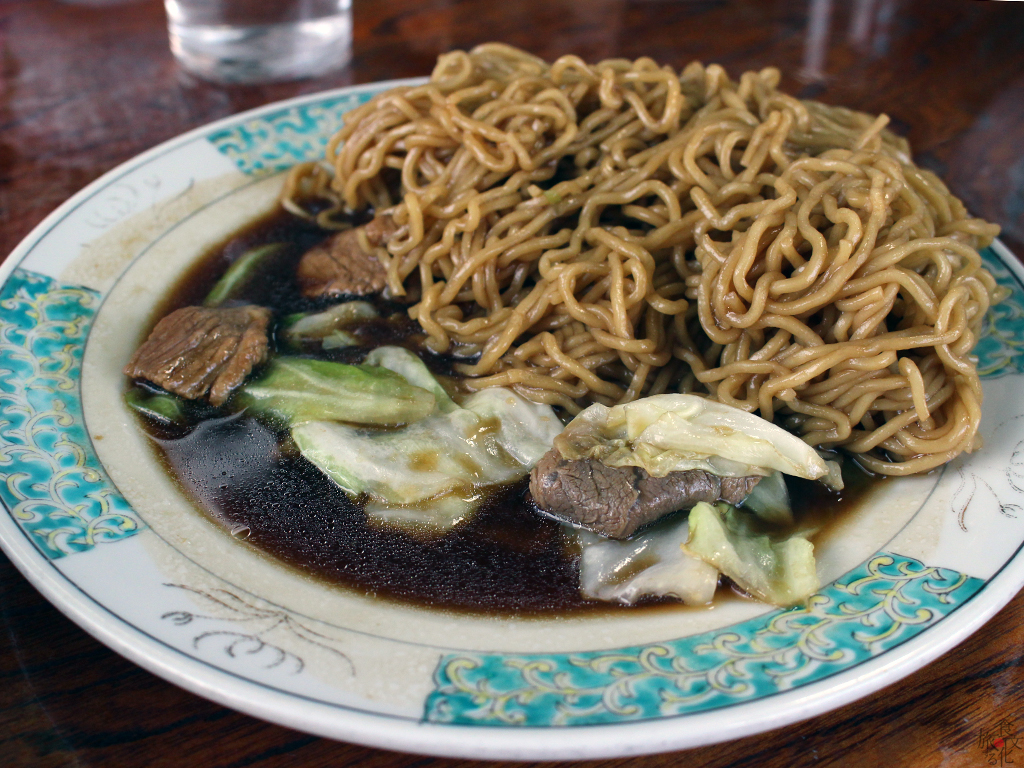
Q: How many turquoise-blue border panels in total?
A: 4